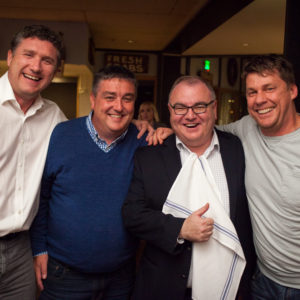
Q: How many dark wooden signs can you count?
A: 1